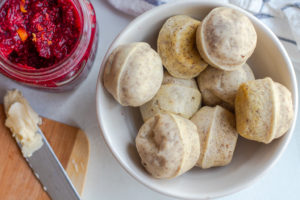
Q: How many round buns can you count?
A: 8